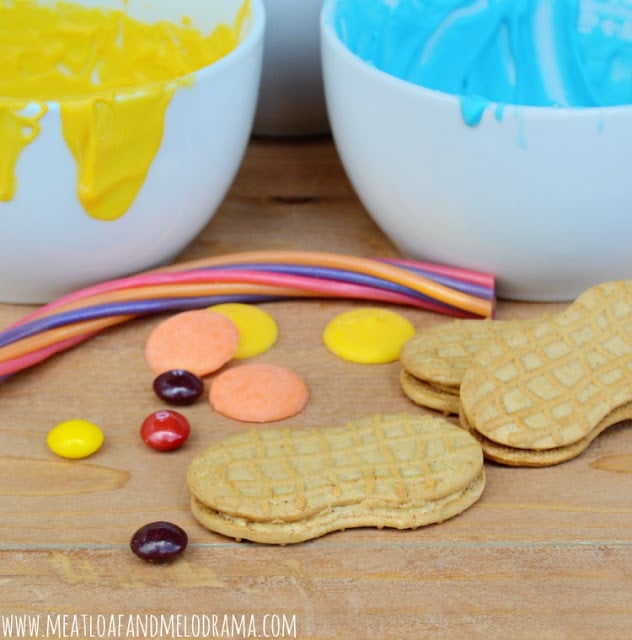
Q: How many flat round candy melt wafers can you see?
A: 4